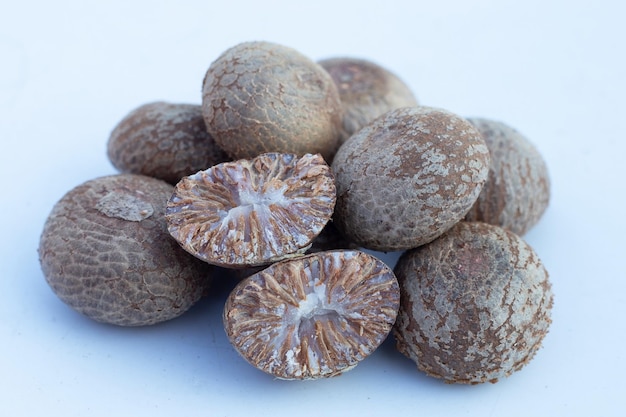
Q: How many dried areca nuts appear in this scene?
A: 9